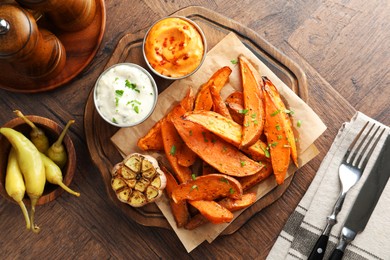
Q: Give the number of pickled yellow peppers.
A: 5